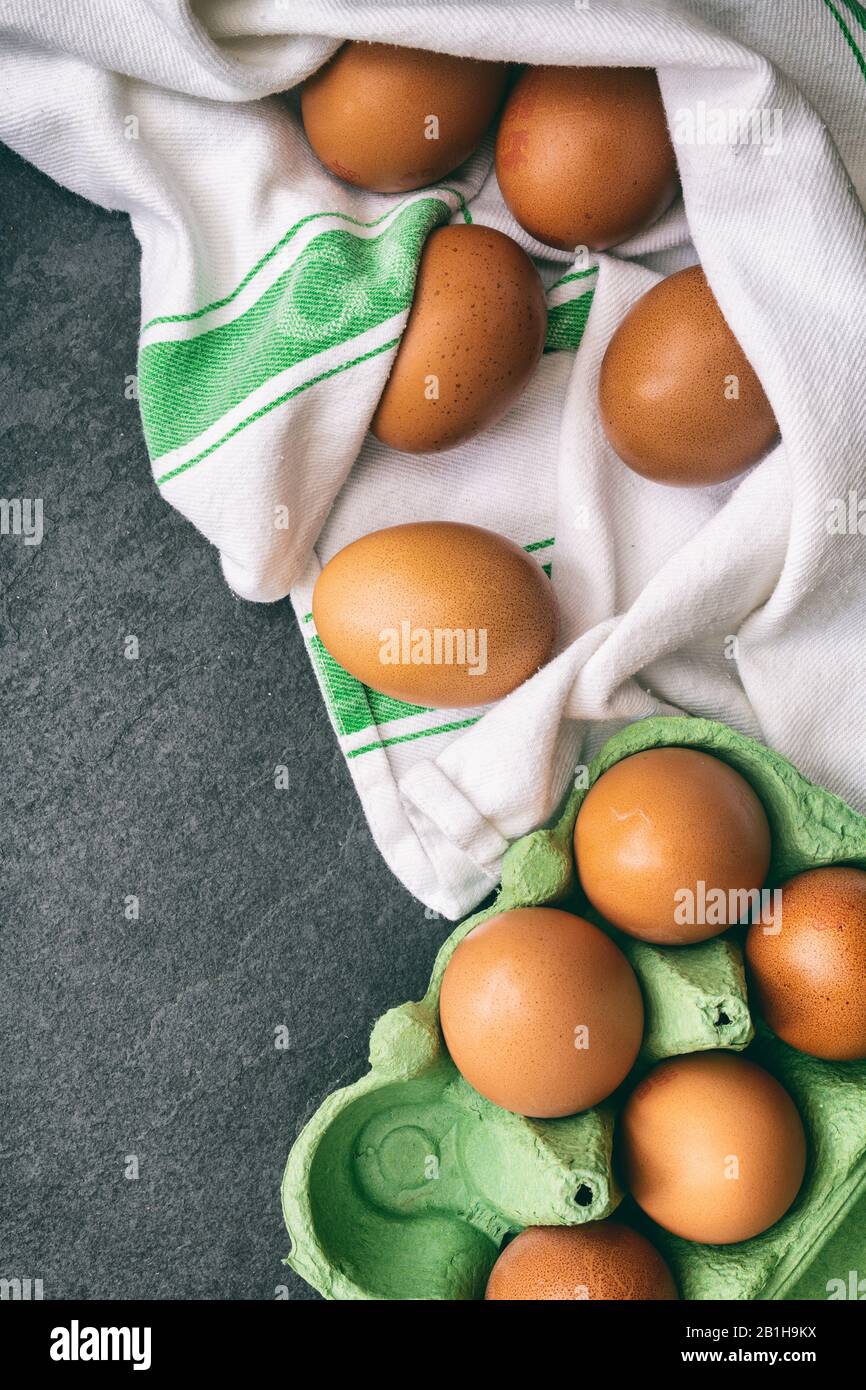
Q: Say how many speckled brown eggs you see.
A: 10